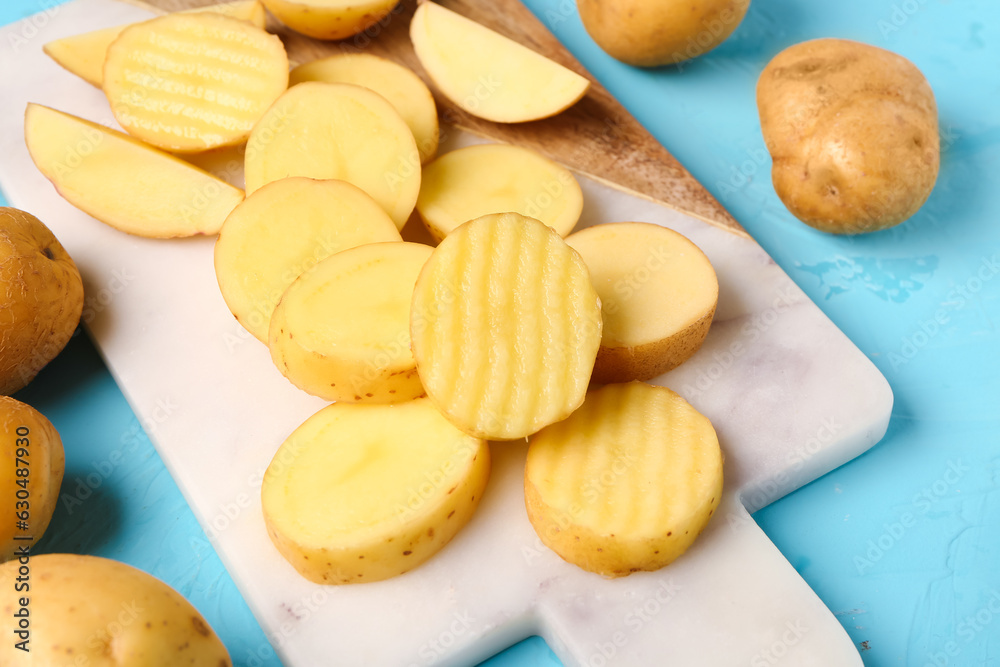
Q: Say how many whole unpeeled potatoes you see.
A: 5